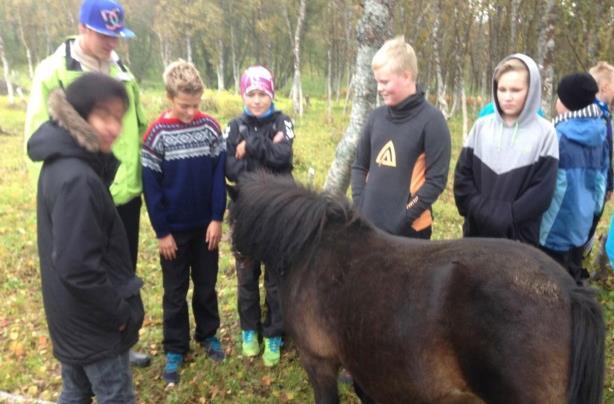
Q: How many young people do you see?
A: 8